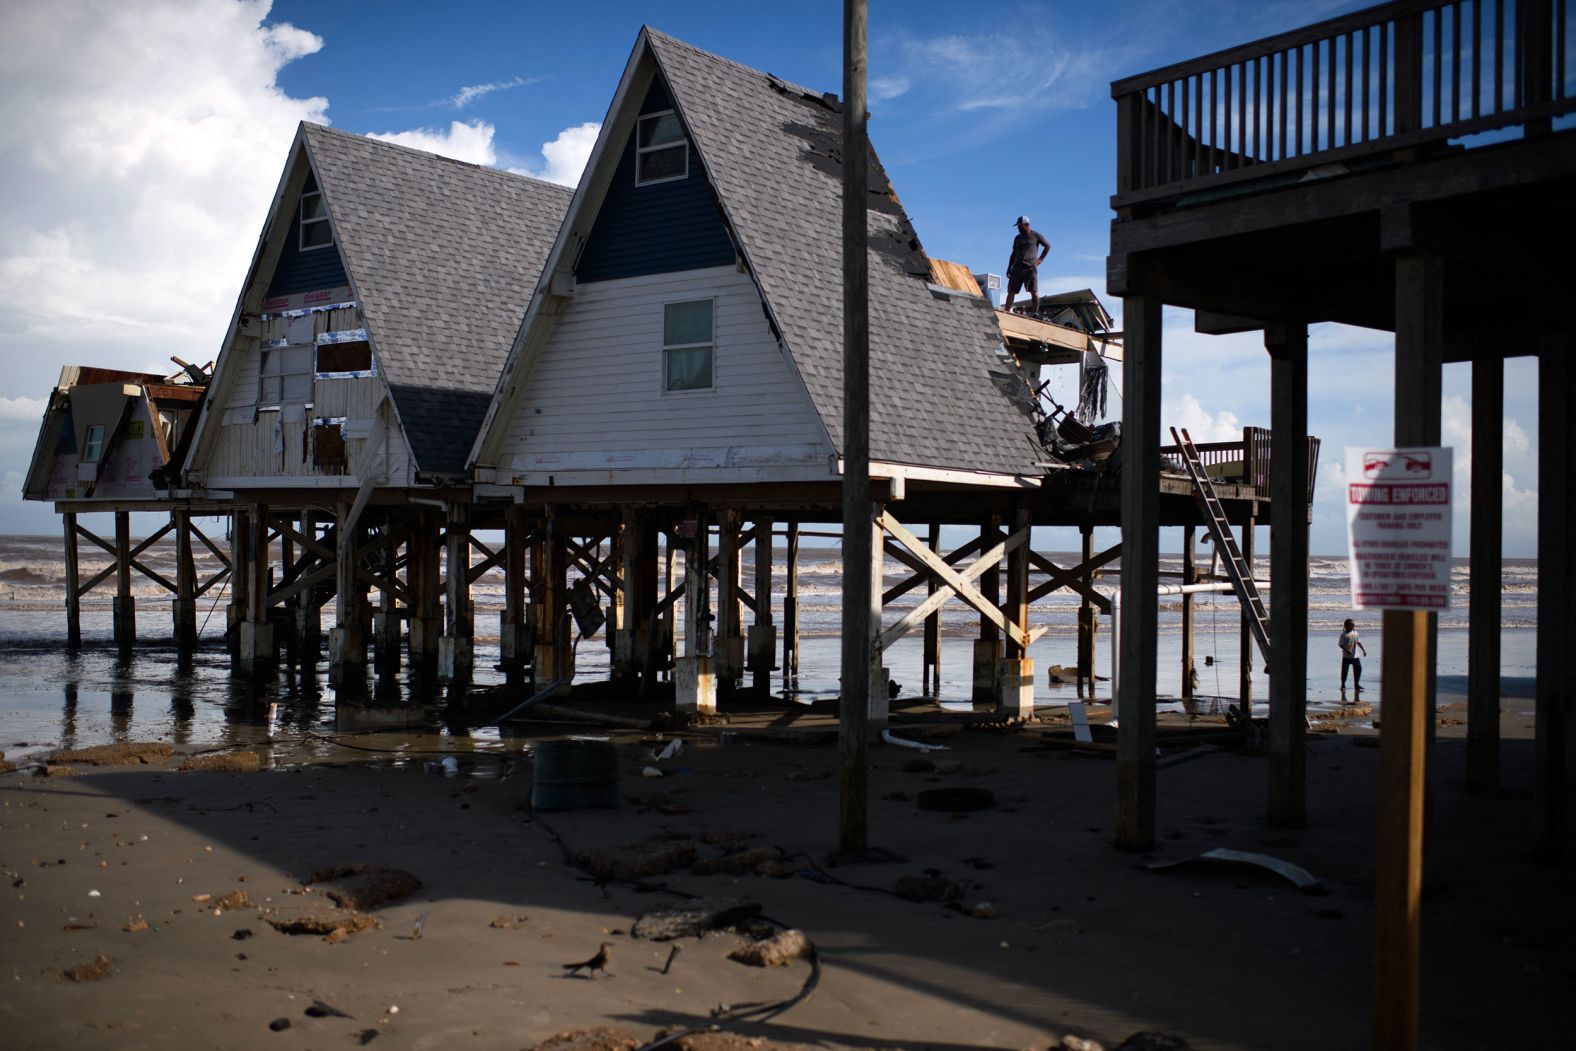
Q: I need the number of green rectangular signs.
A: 0